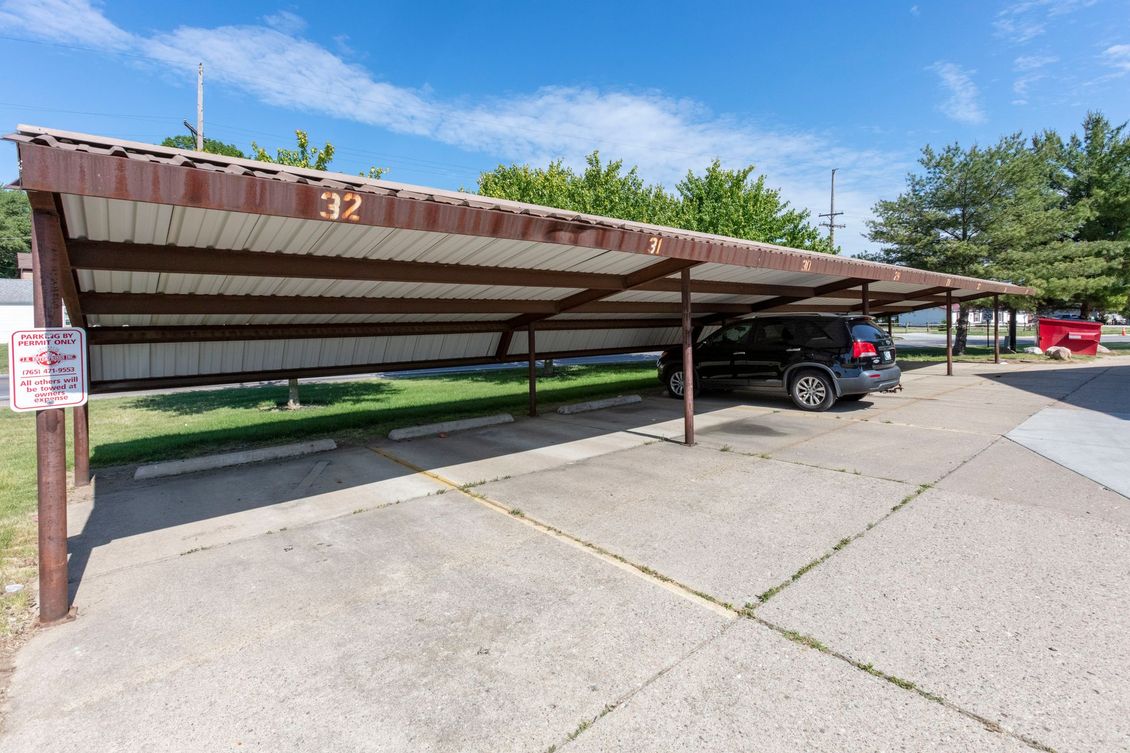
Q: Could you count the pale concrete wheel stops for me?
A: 3